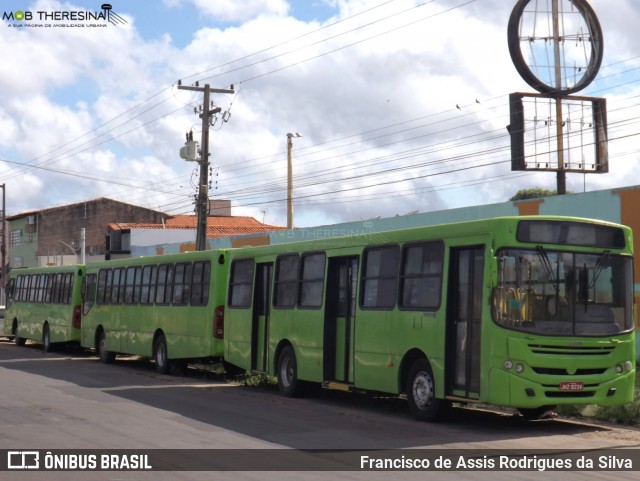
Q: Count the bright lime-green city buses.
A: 3